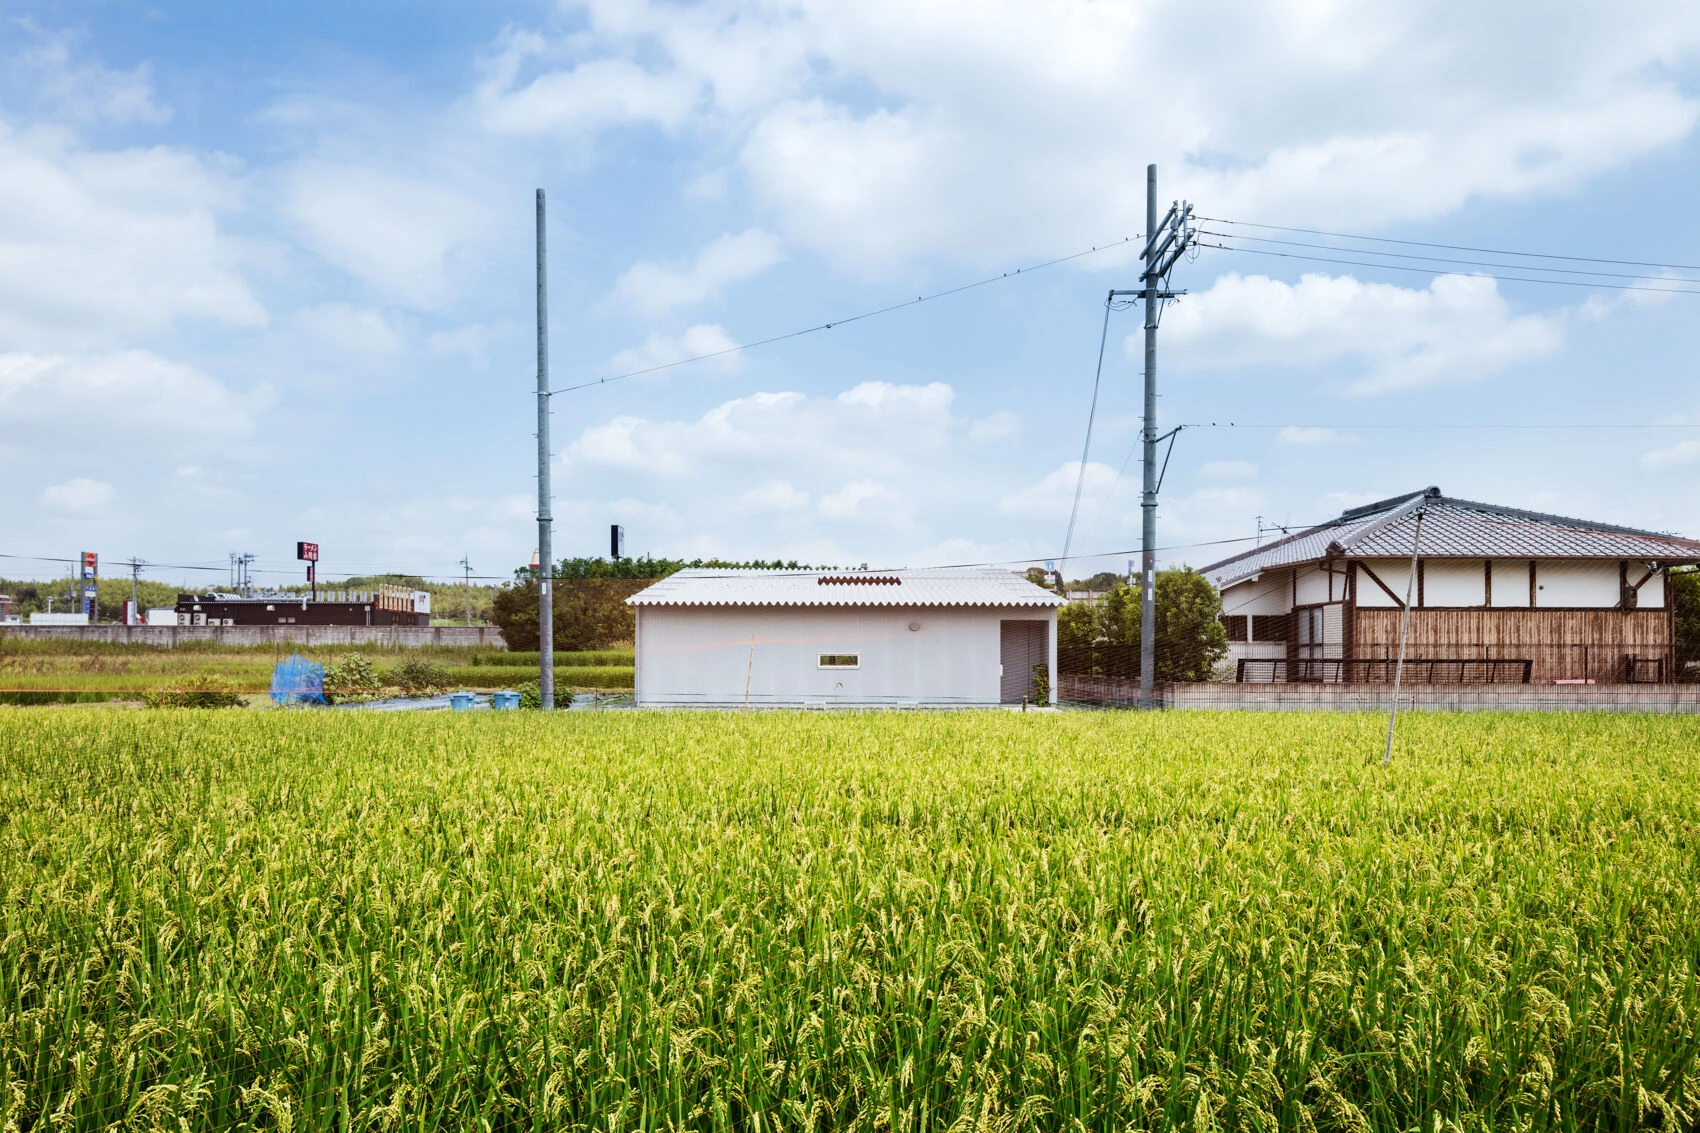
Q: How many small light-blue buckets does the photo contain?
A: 2